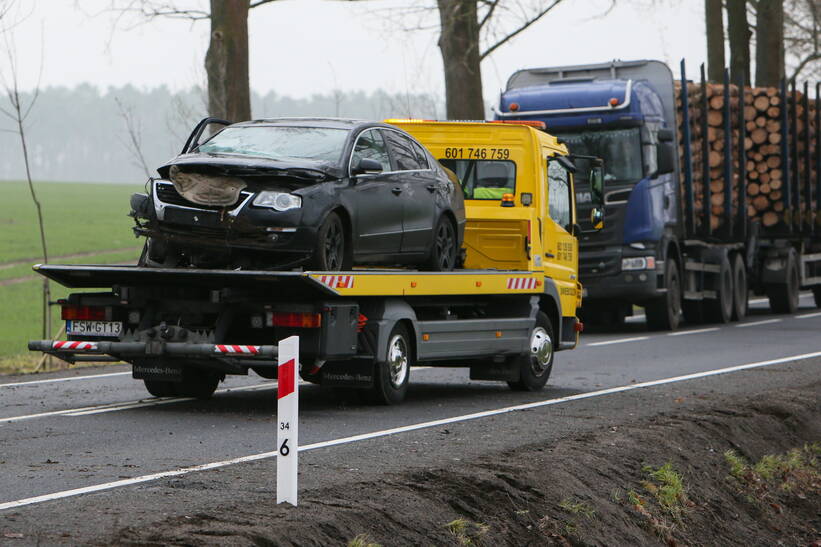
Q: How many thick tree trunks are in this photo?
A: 5